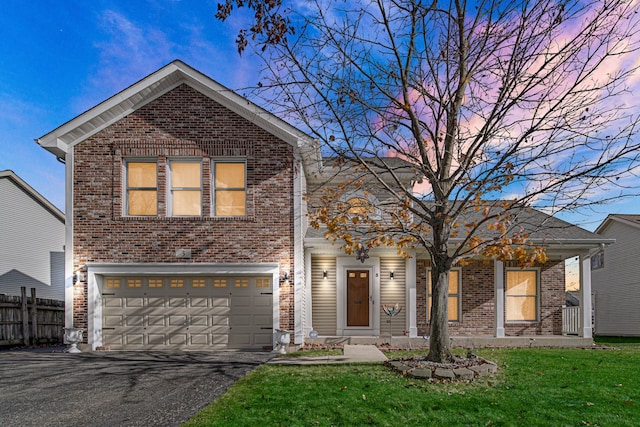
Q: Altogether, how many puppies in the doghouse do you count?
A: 0